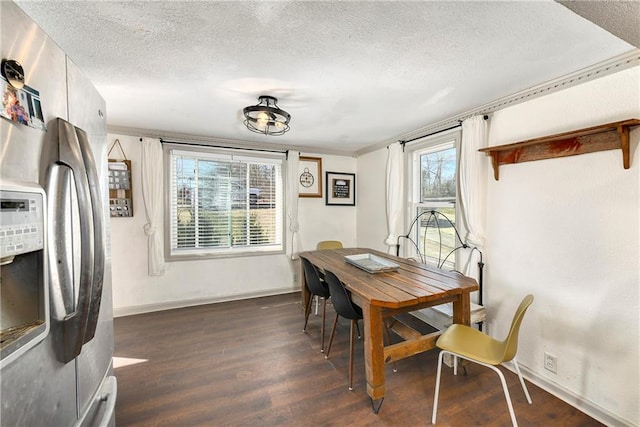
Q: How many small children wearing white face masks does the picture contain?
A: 0